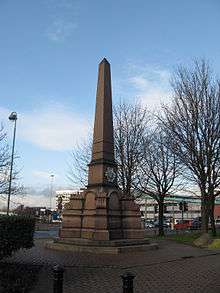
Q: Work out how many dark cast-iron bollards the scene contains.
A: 2